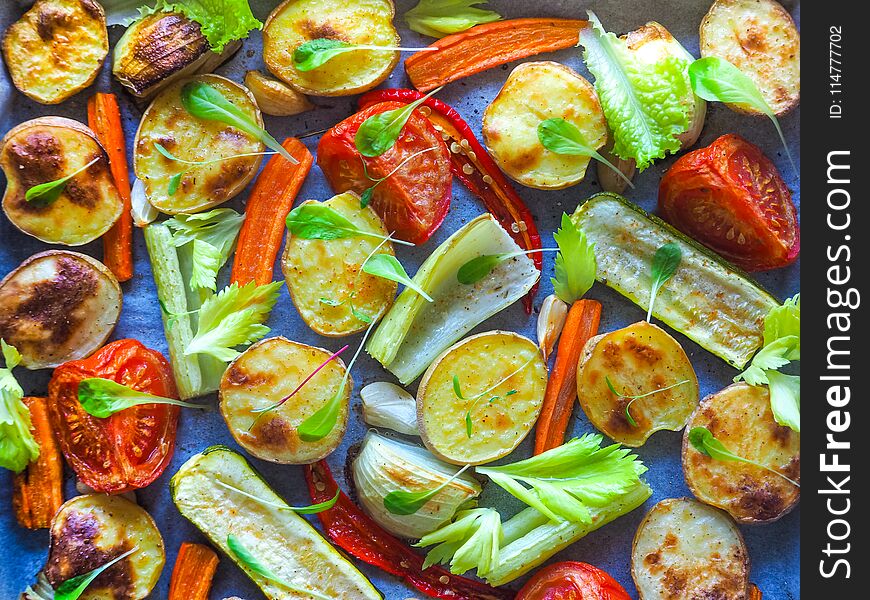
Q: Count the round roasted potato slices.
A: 14